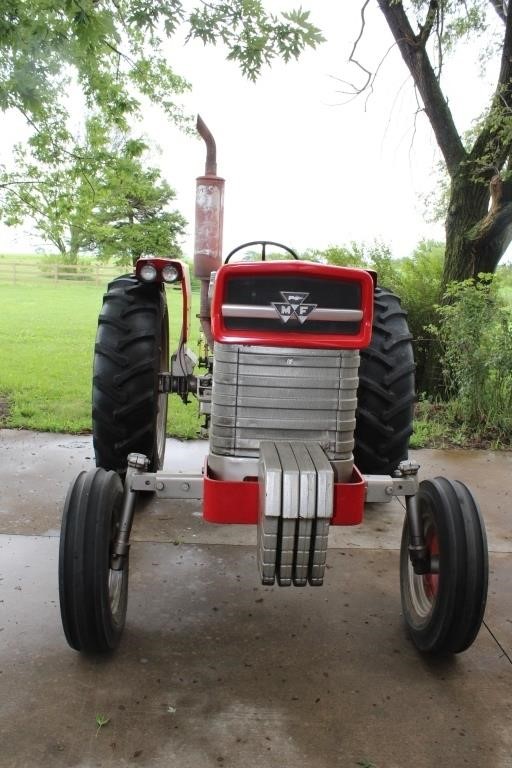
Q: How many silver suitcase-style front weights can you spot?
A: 4